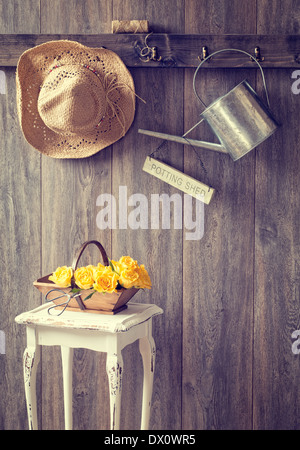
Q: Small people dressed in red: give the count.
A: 0